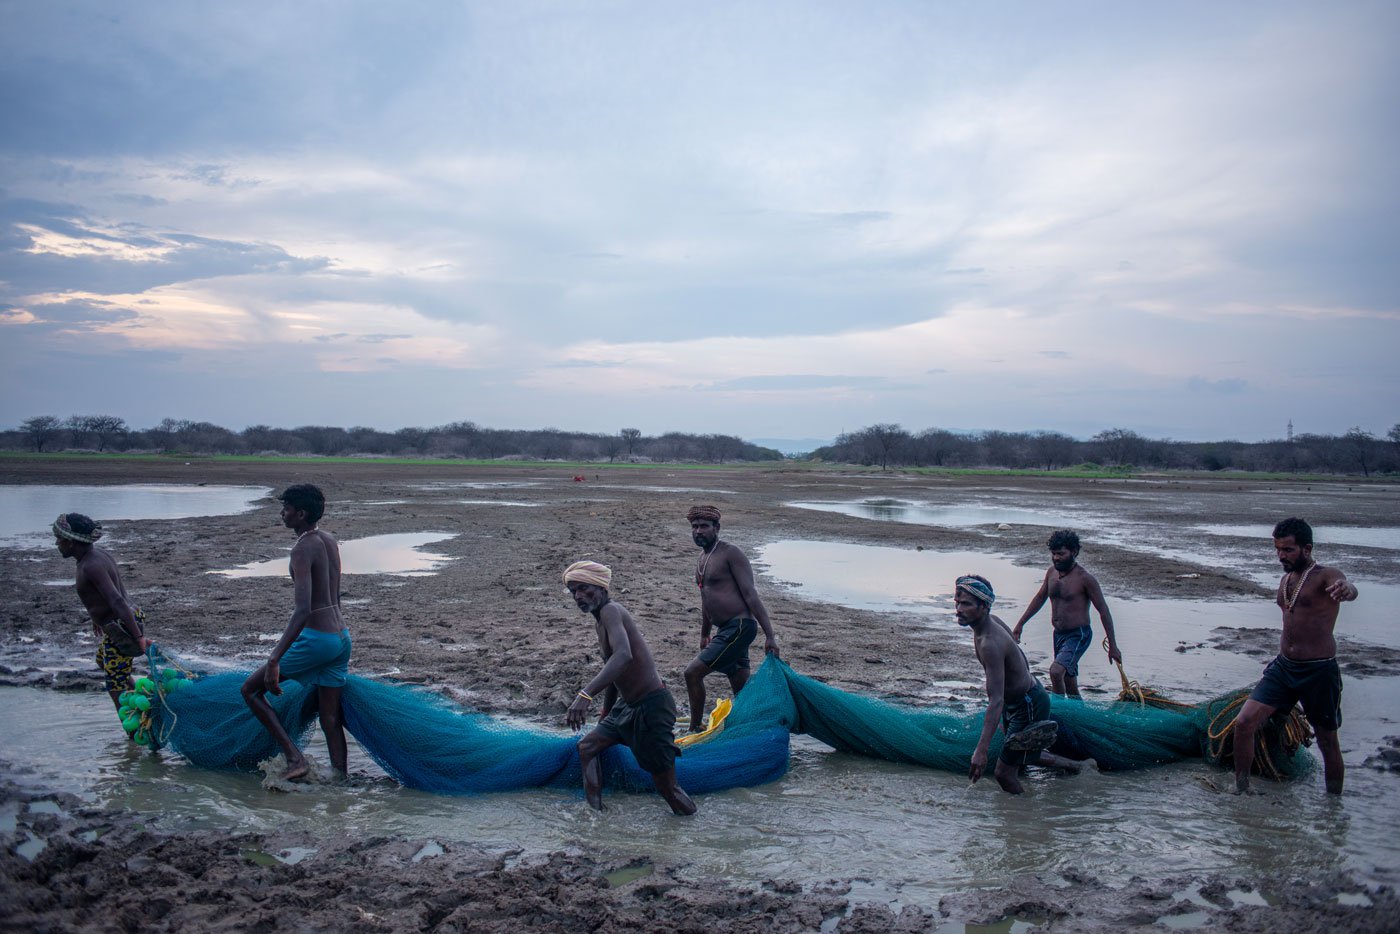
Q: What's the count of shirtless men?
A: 7